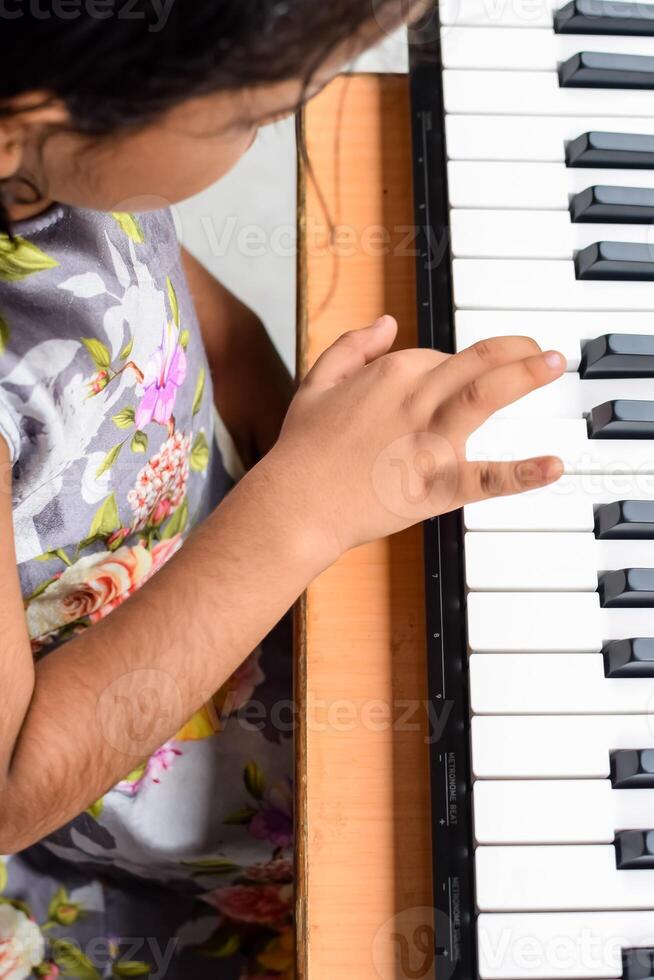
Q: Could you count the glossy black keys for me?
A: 13